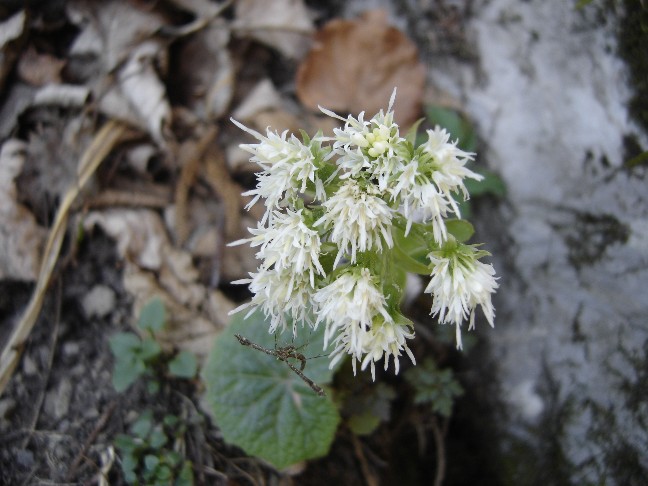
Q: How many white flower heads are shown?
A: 9